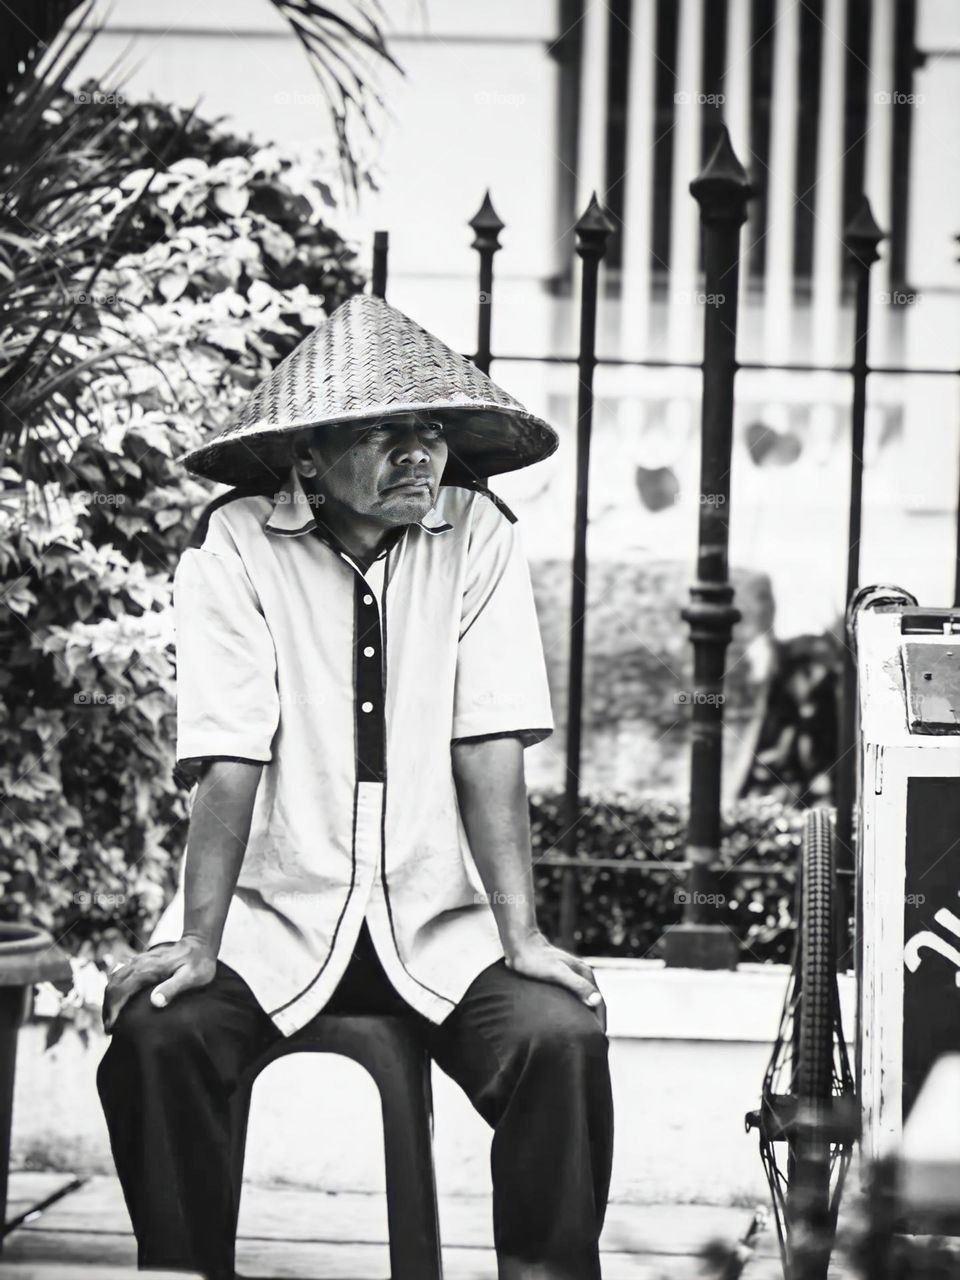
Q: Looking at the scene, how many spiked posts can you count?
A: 4